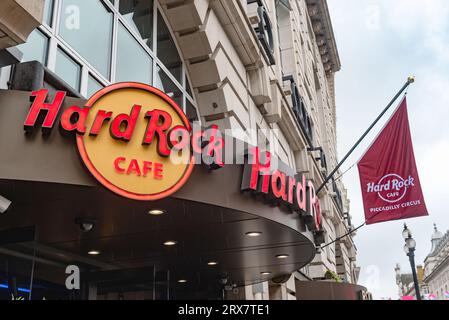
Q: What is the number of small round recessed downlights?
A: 8